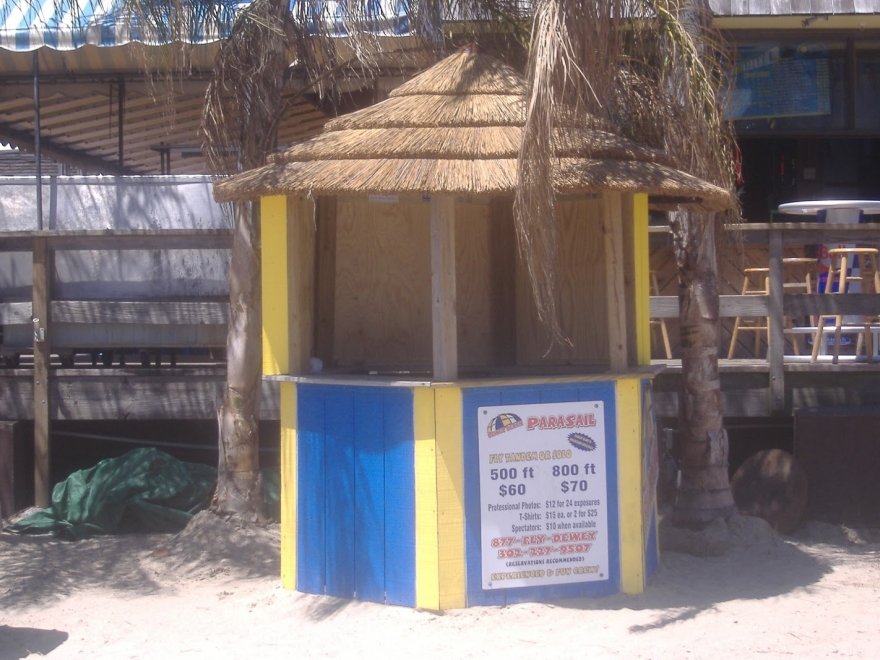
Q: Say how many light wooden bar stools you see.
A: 4